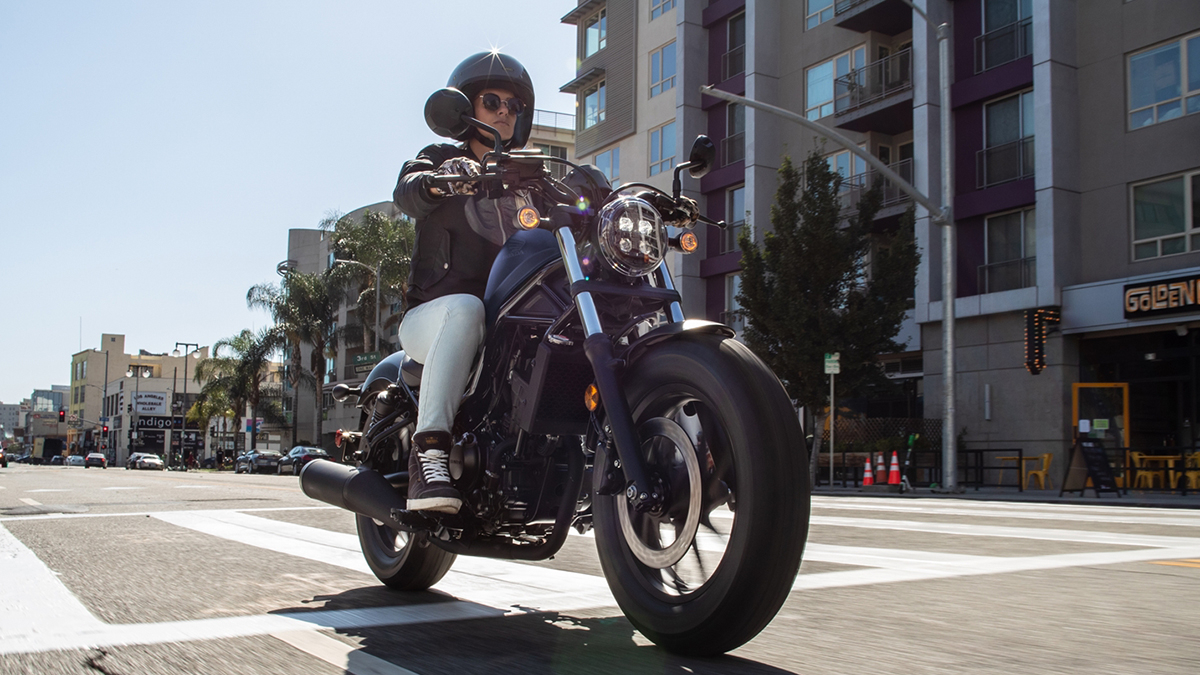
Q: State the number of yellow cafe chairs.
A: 3